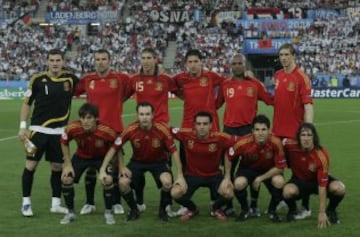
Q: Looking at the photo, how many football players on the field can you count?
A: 11